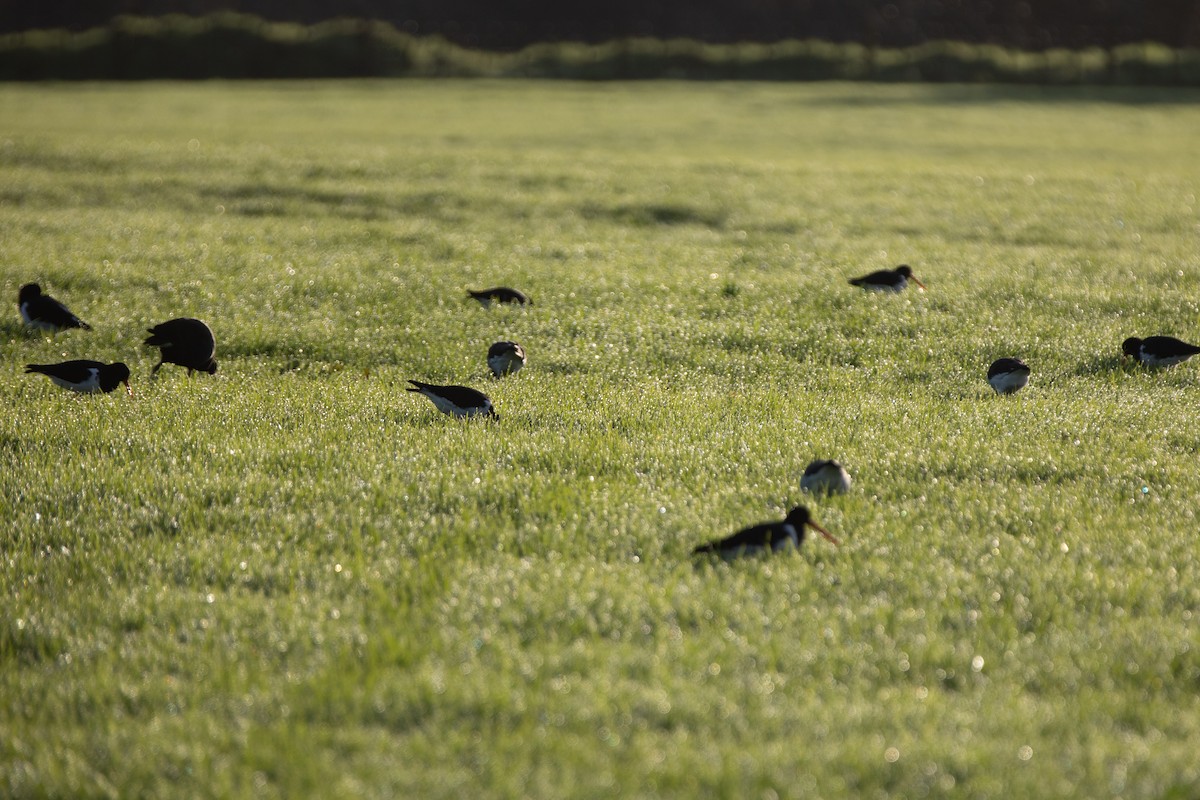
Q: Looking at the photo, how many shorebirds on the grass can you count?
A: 11